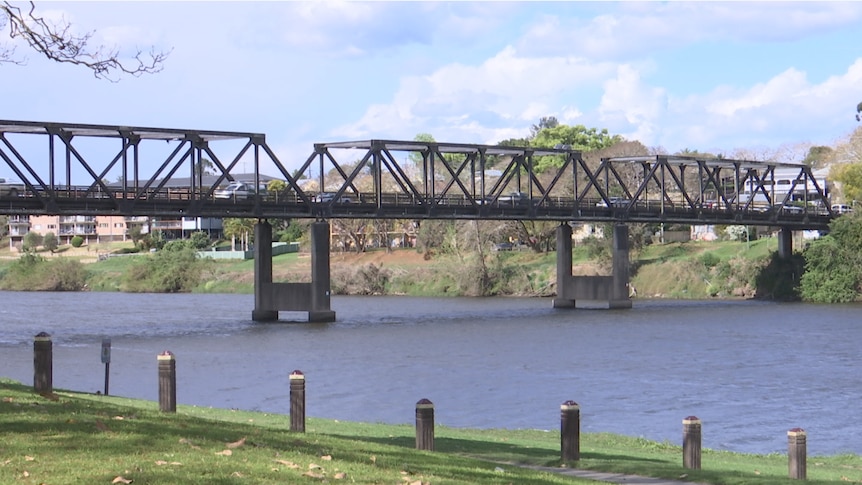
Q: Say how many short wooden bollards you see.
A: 7